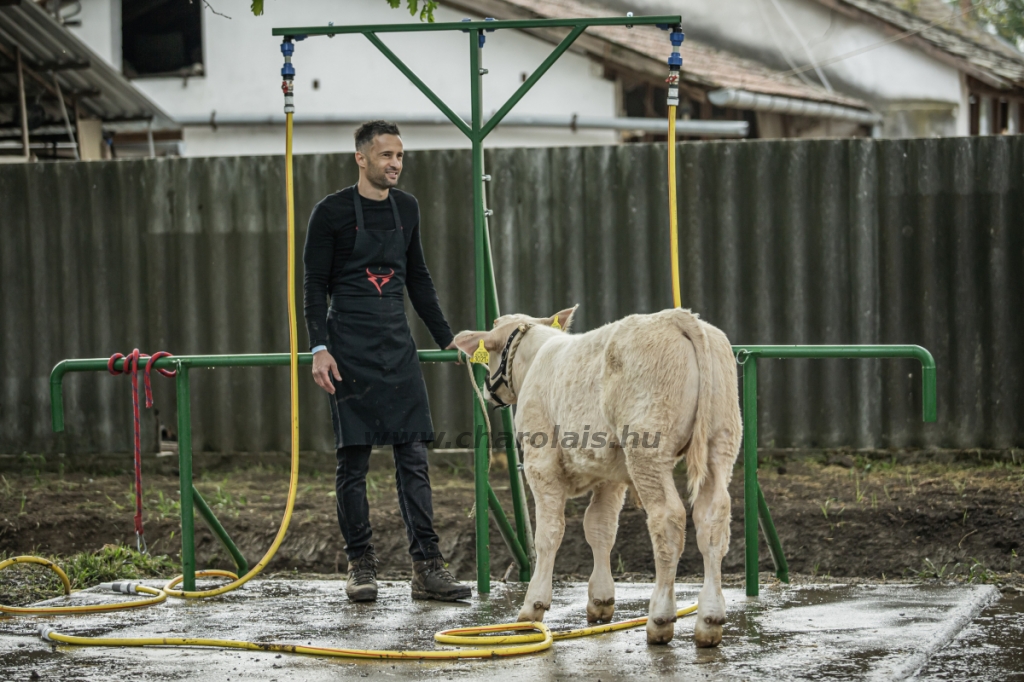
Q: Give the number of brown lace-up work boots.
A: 2